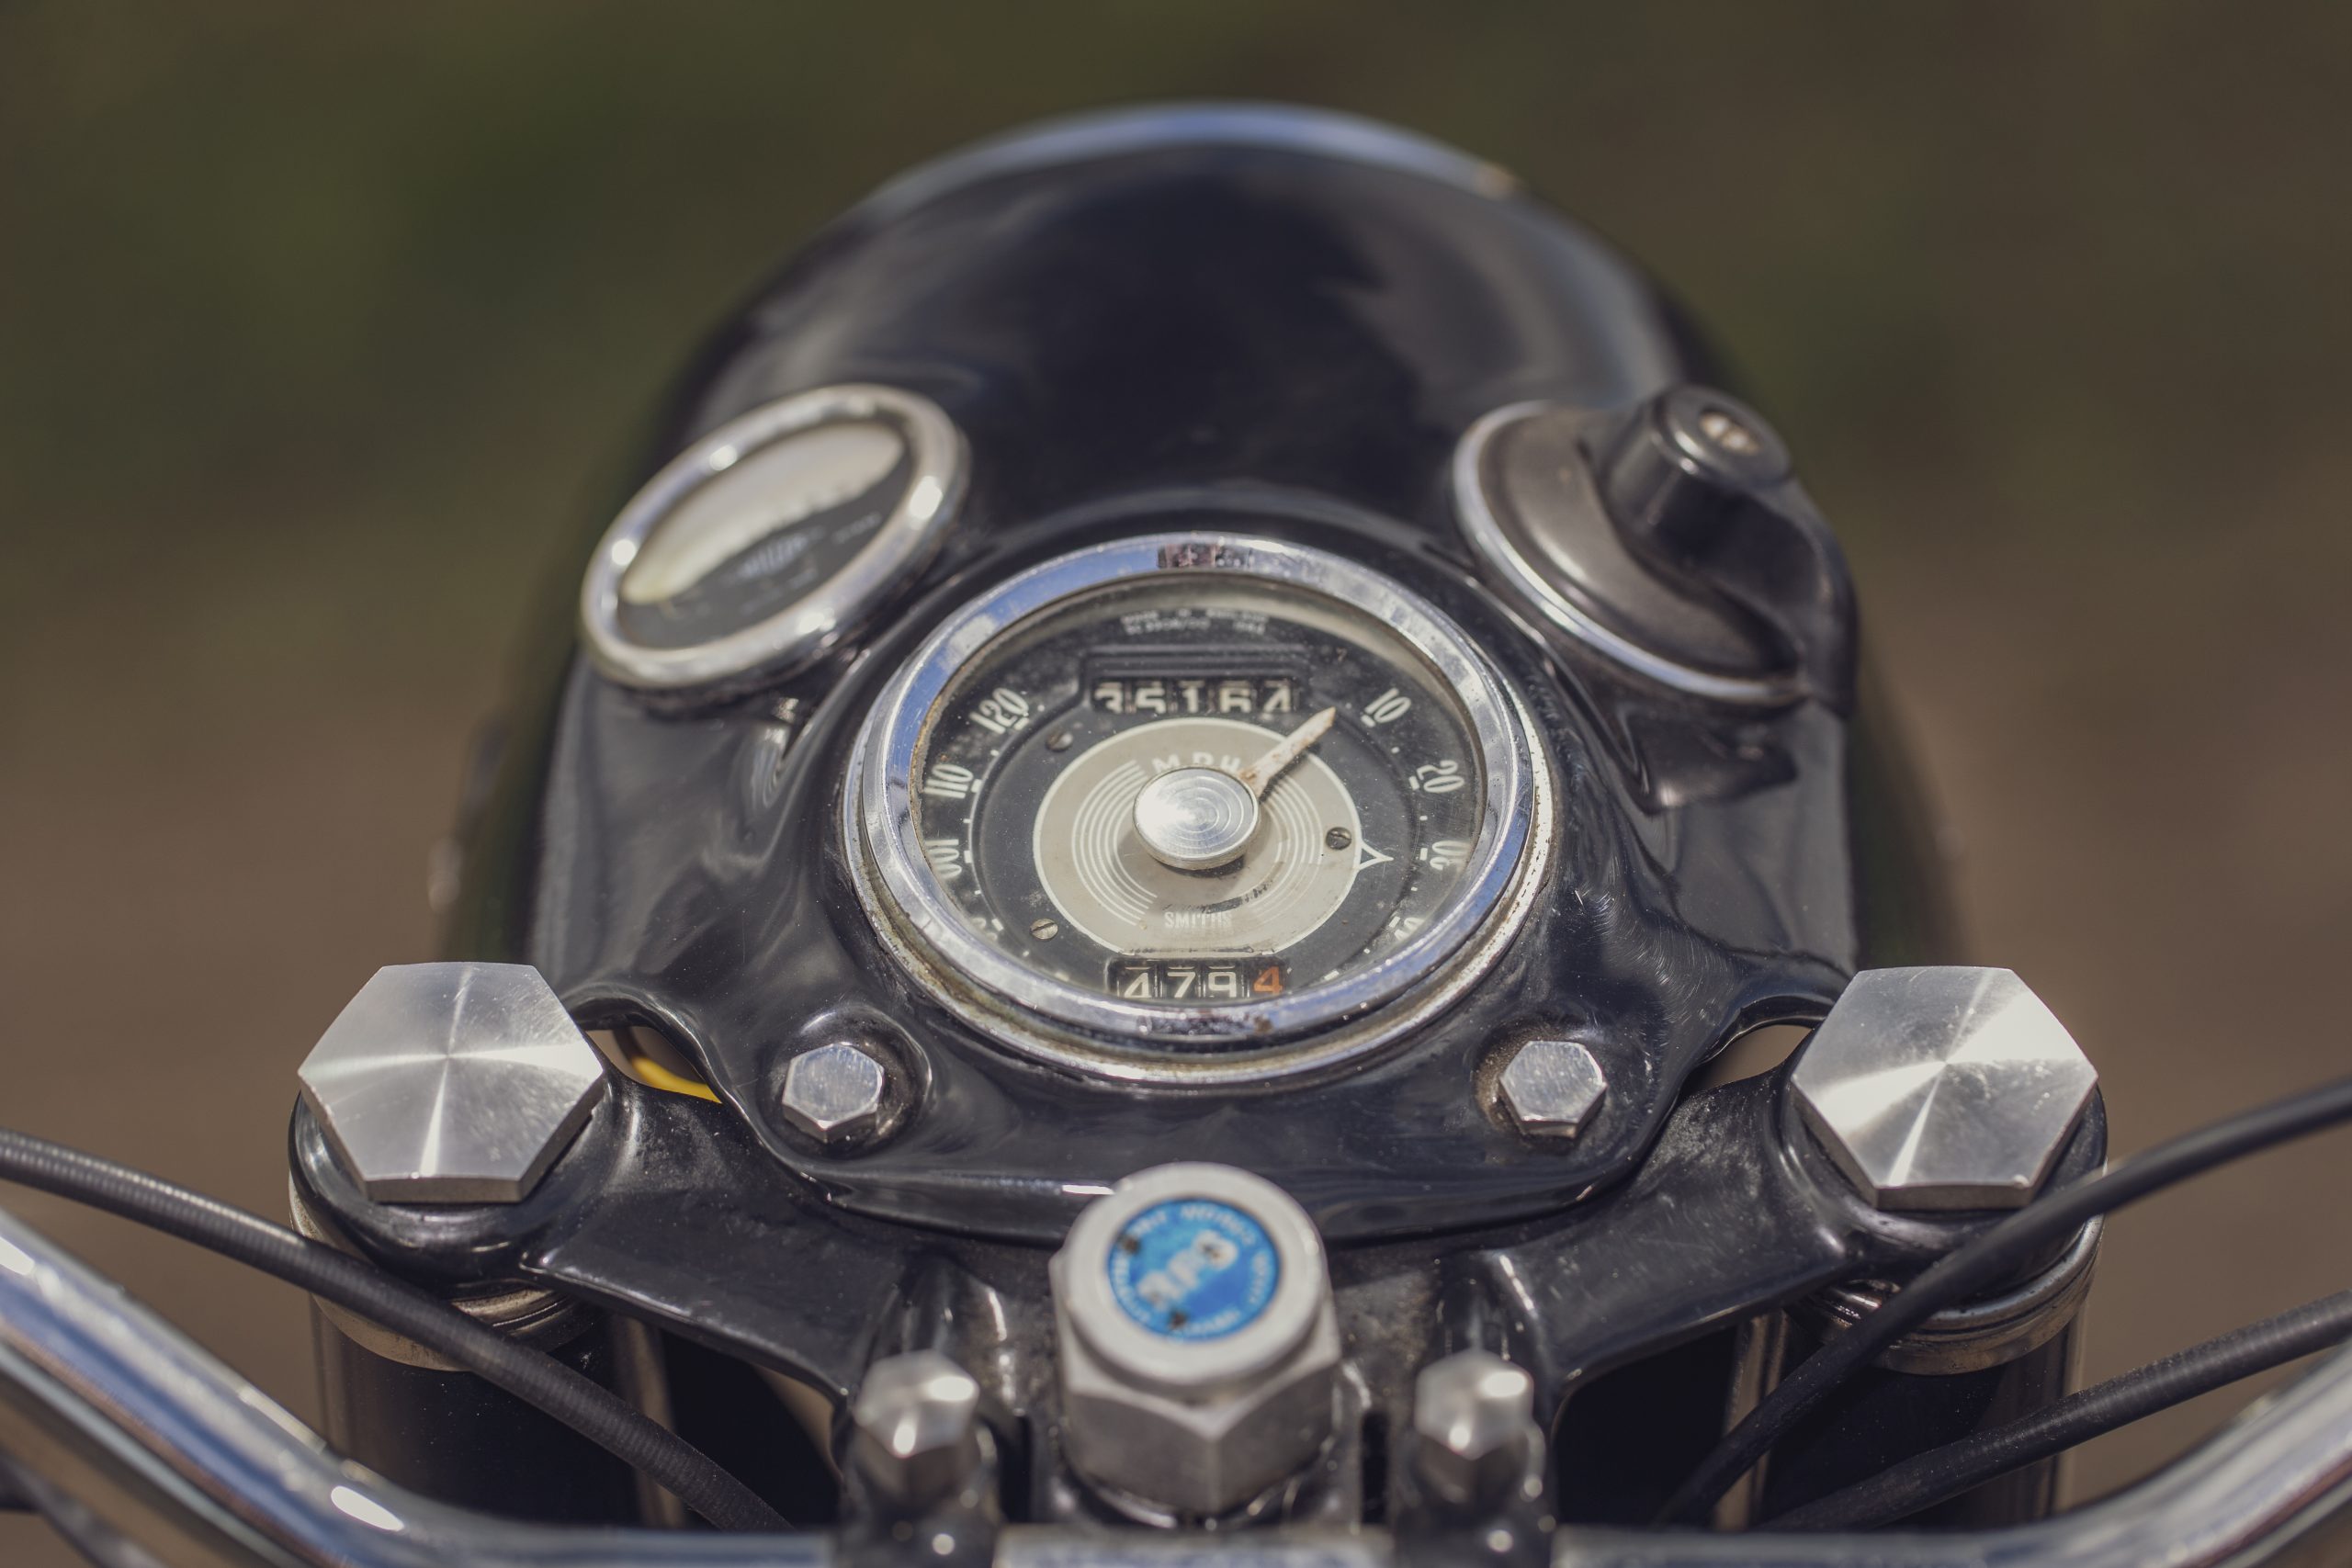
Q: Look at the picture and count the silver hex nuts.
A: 7